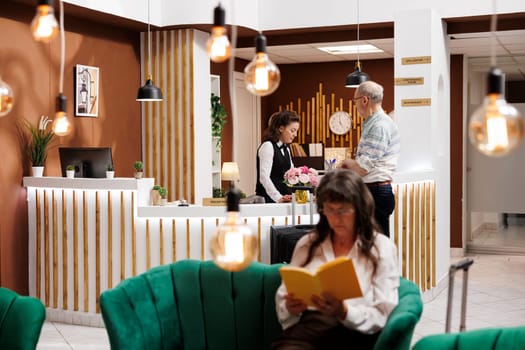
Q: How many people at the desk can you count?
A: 2